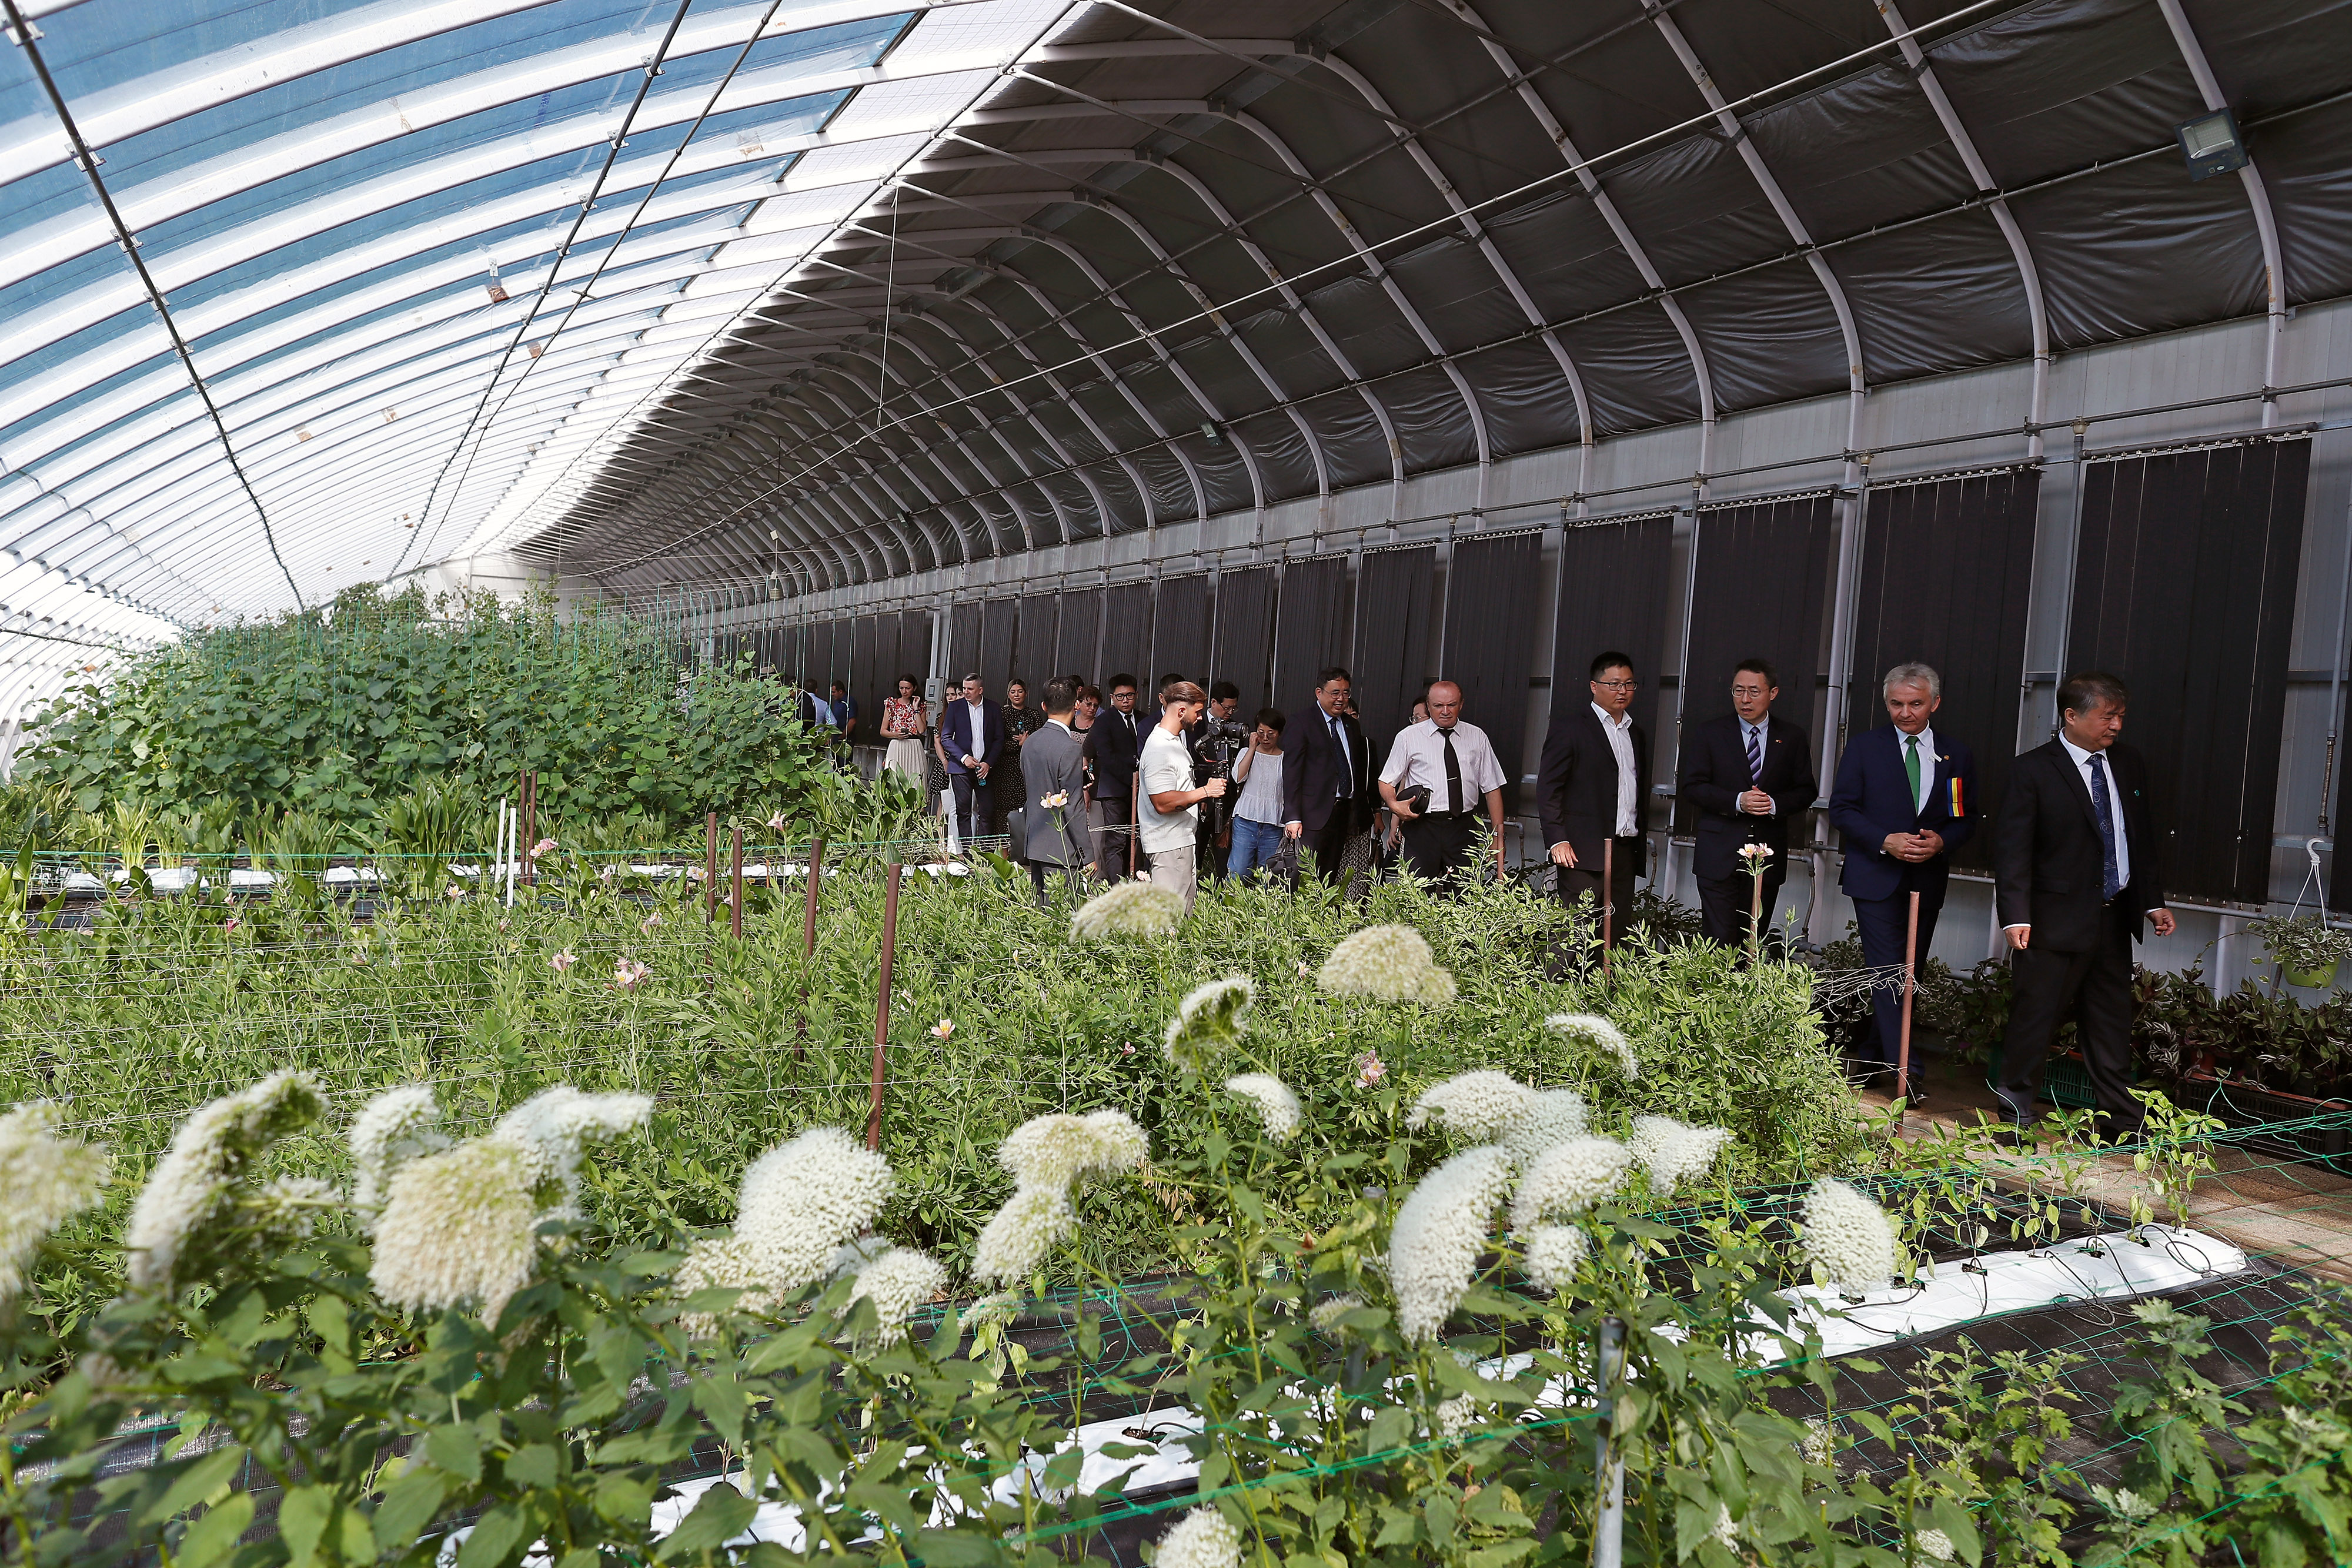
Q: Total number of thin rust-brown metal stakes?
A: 11